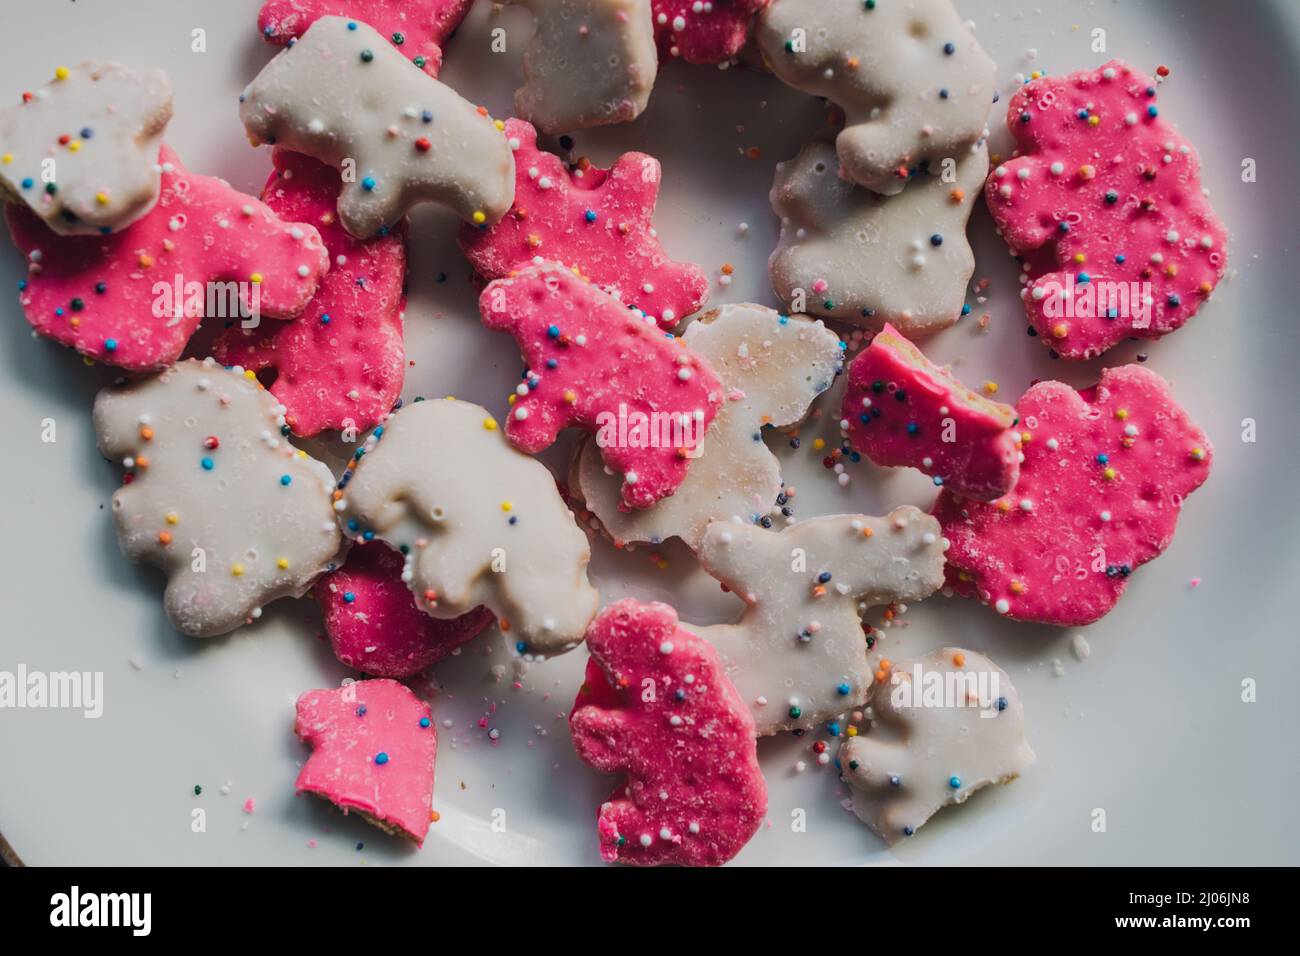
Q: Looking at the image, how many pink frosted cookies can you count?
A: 12